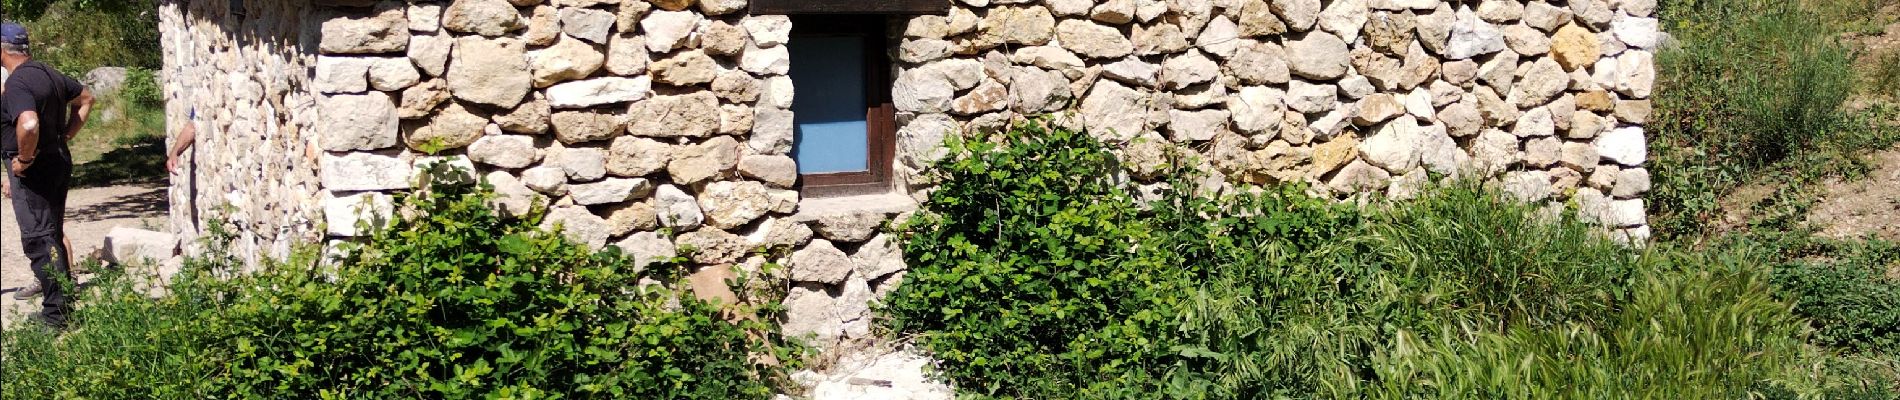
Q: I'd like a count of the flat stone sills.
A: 1